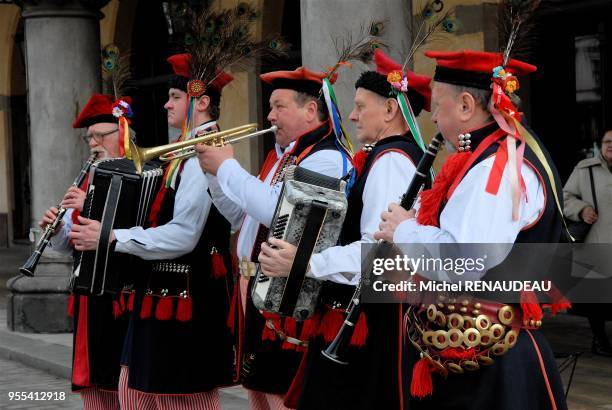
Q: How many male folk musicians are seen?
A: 5